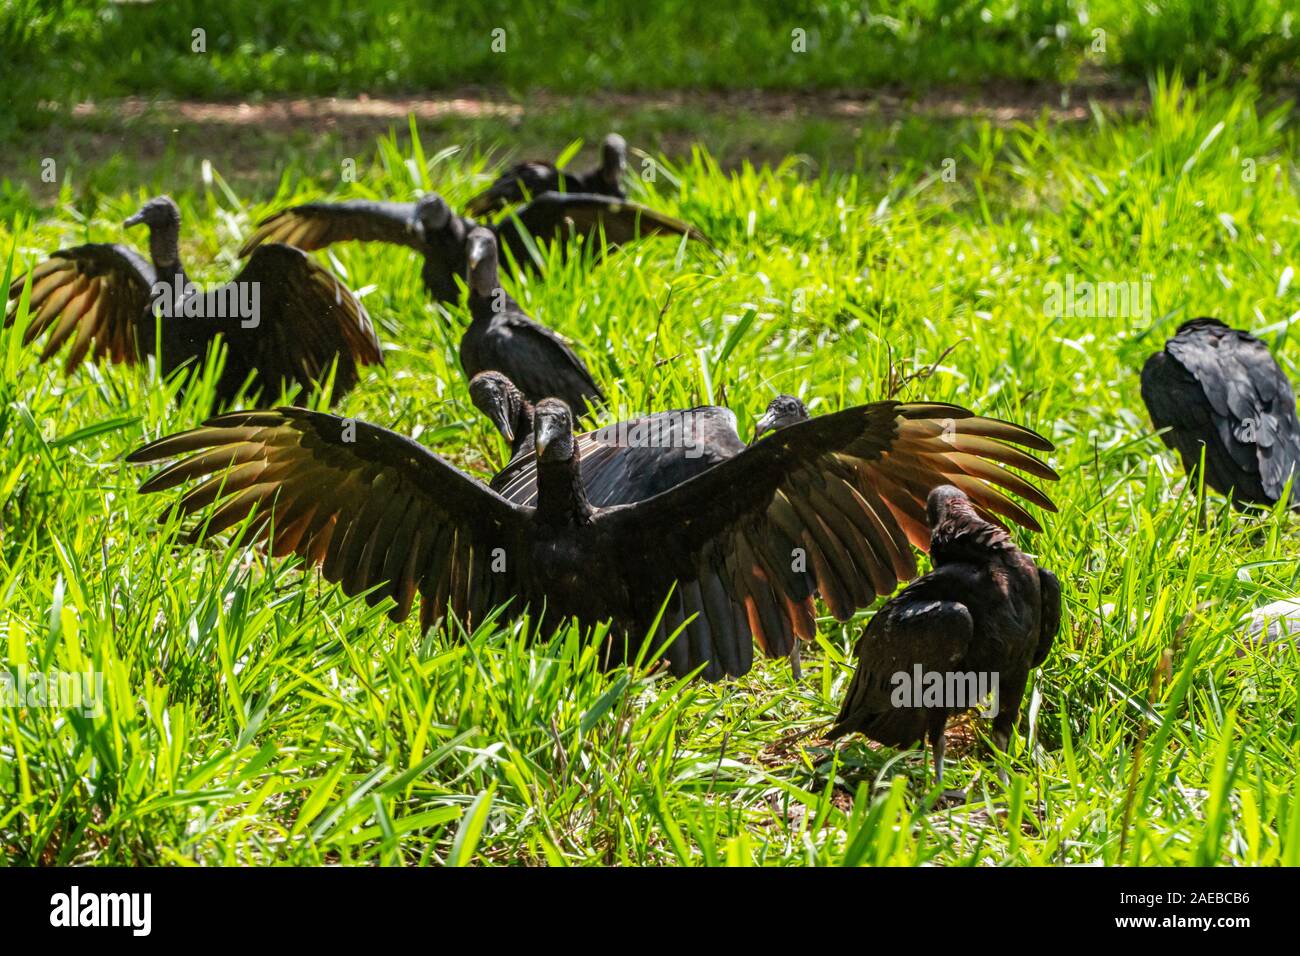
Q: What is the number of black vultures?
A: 9